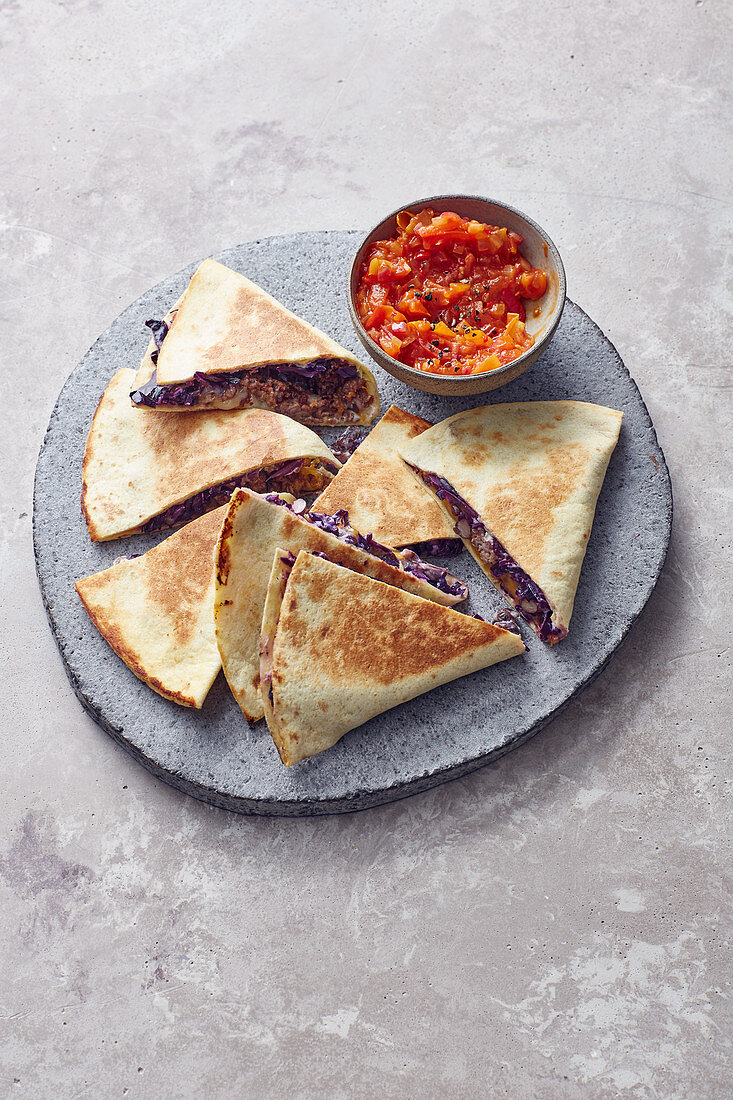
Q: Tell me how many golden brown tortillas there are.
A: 7